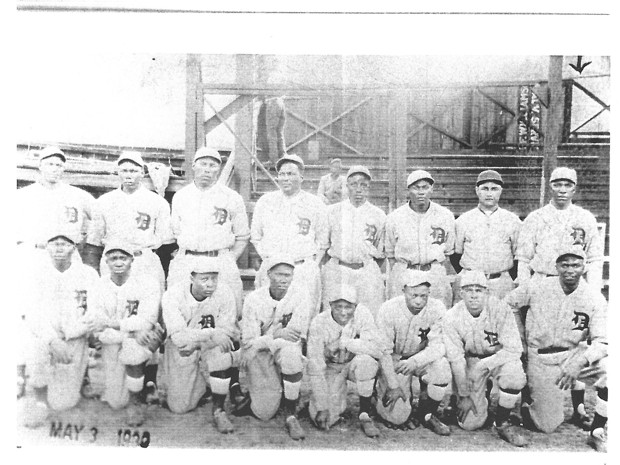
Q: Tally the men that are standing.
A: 8